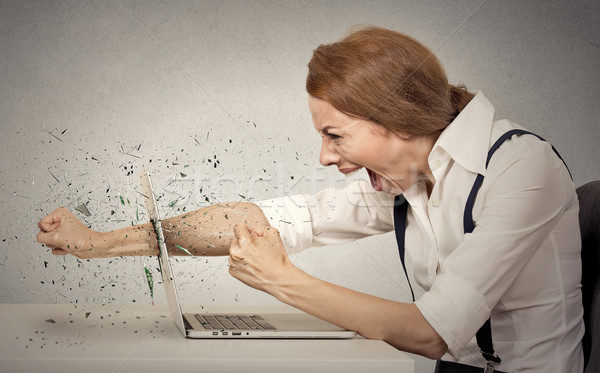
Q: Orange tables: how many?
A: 0